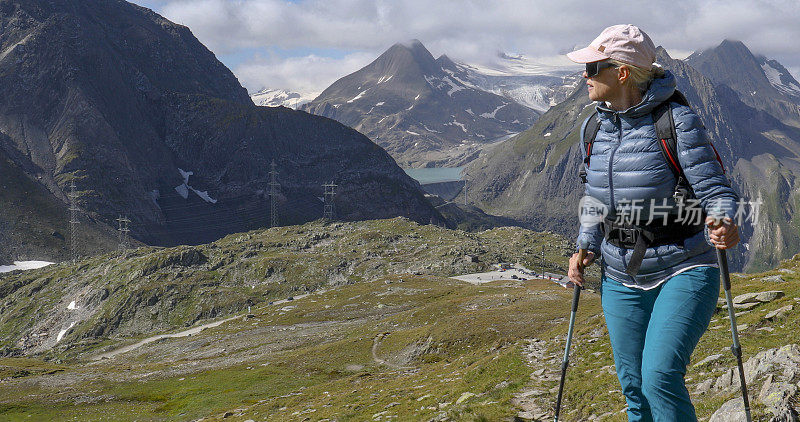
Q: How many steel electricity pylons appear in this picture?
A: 4